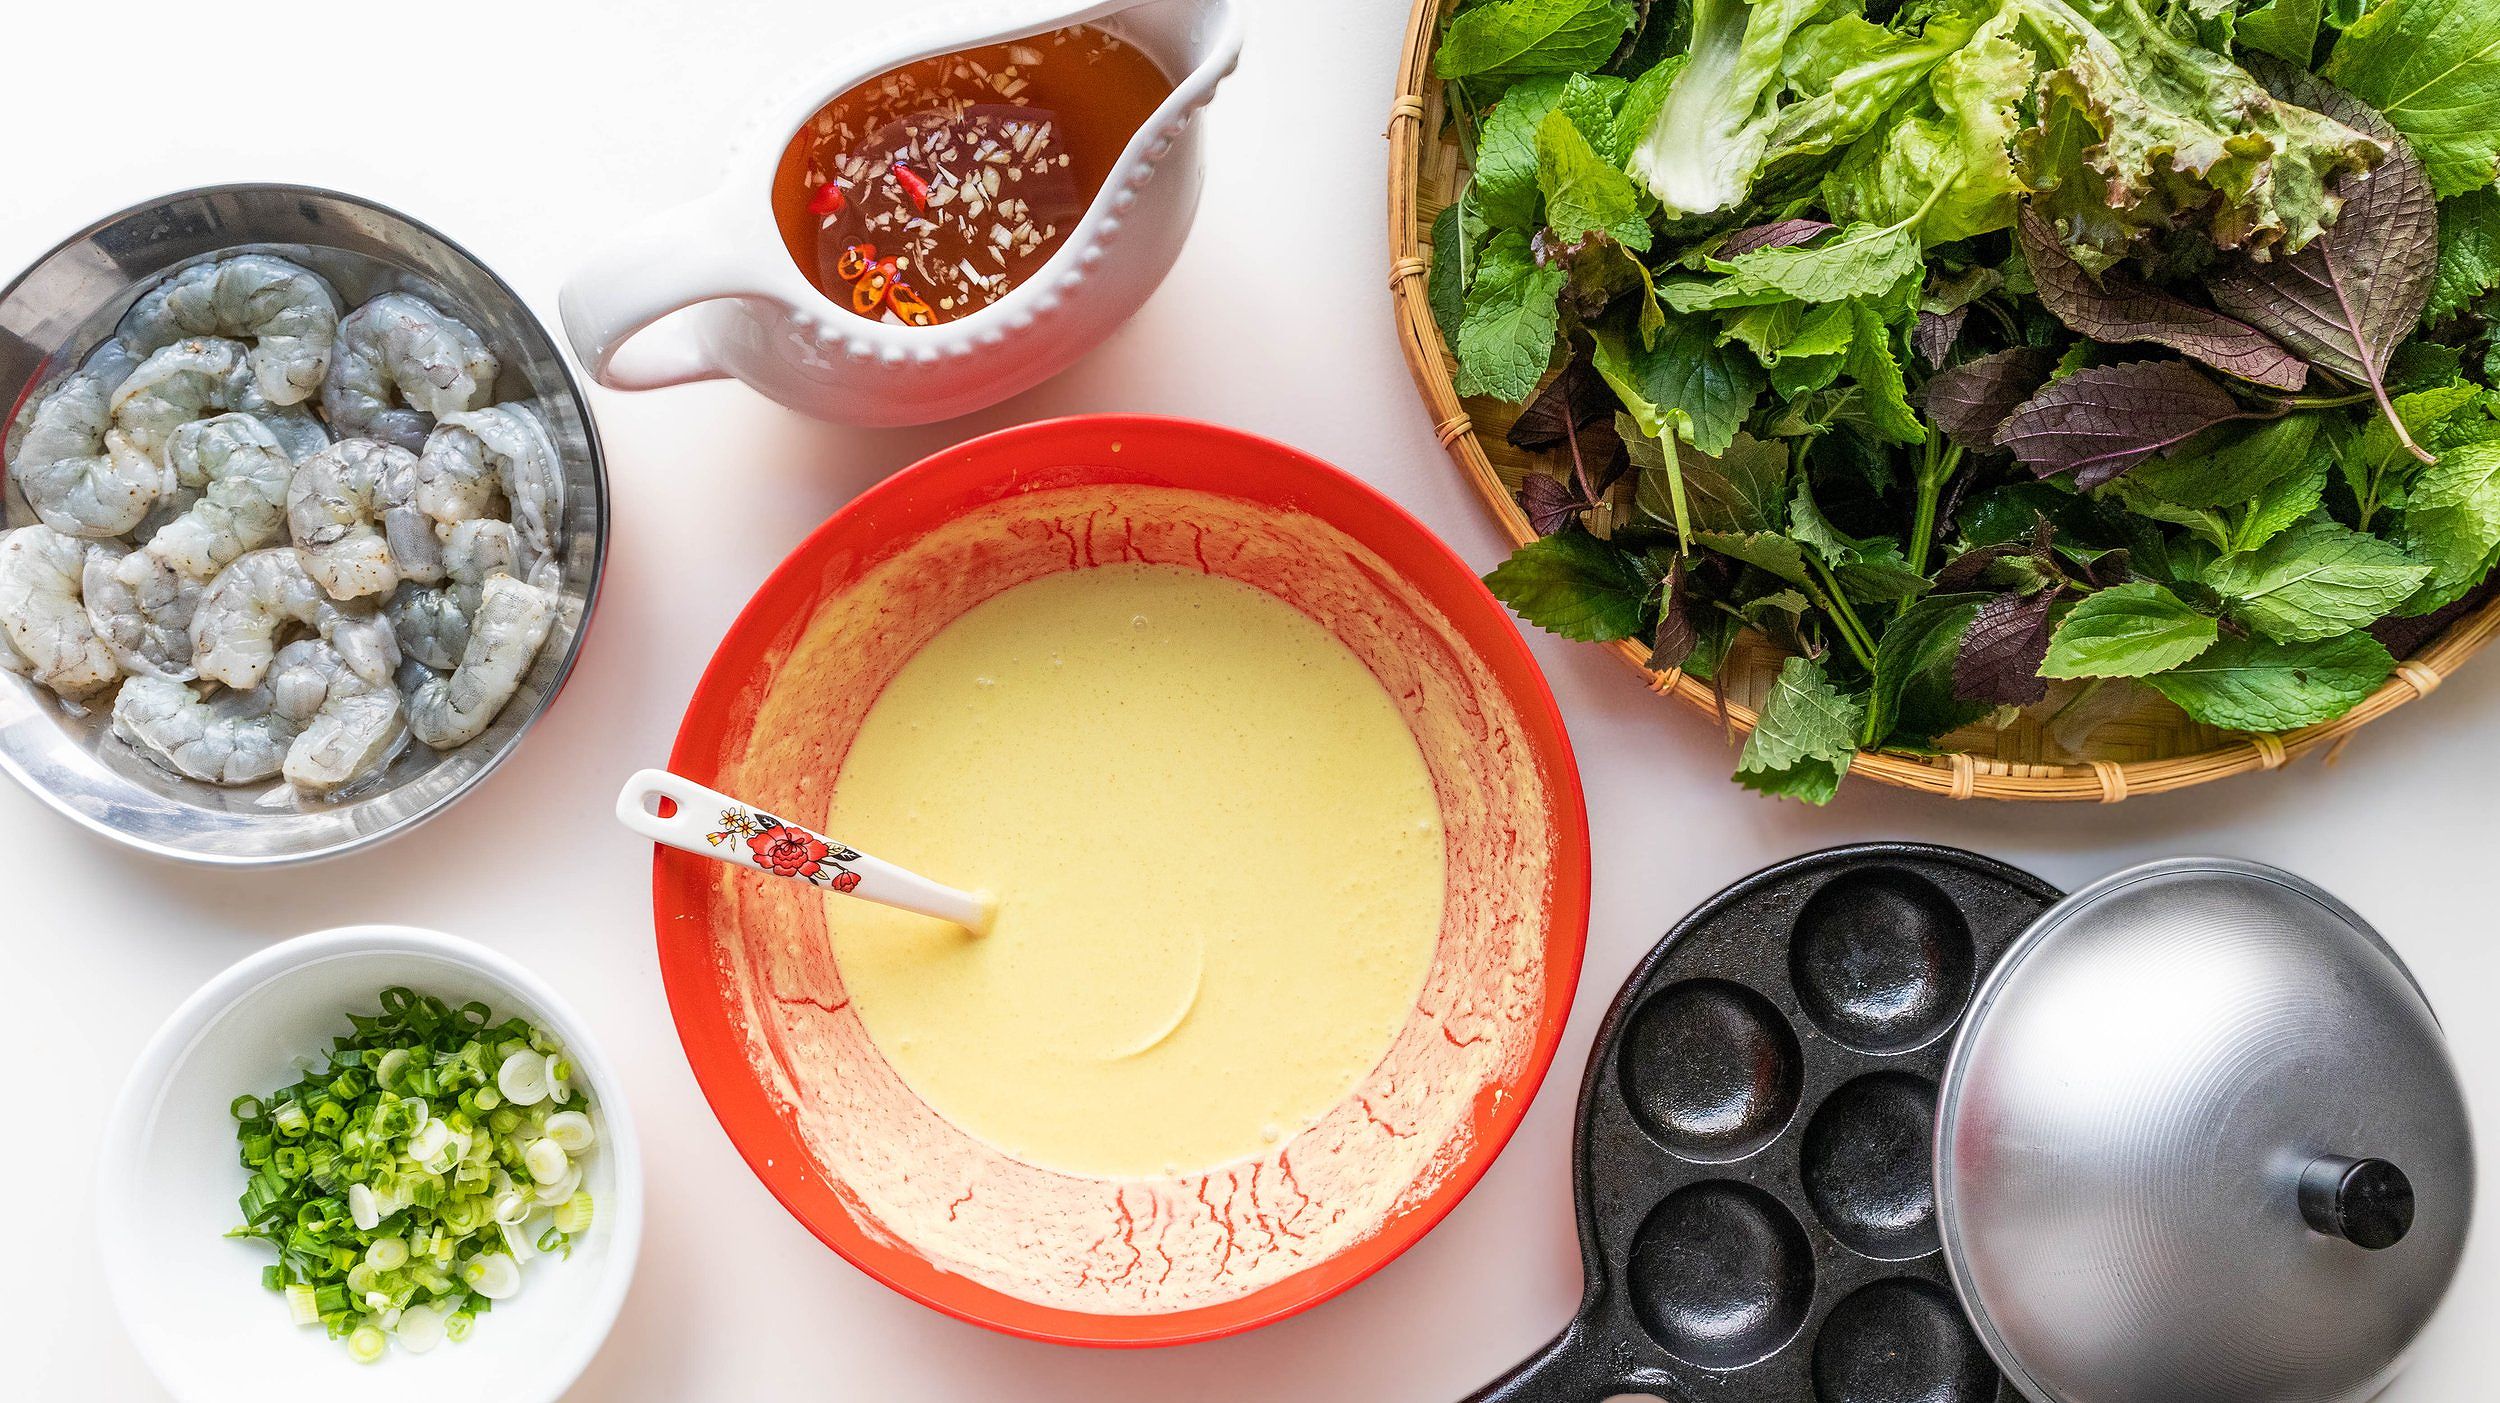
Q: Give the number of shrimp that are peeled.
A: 14